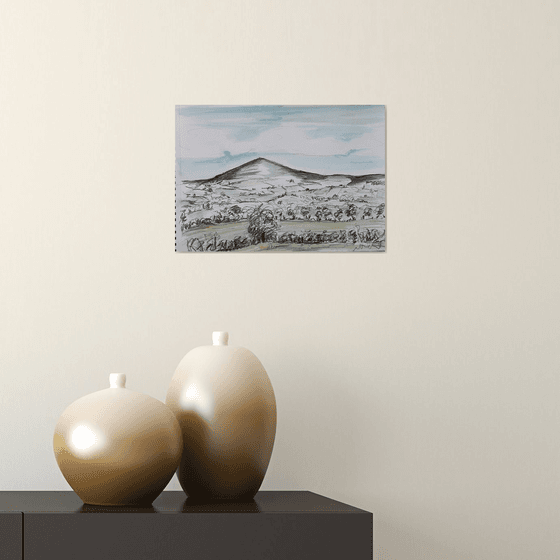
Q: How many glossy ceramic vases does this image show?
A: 2